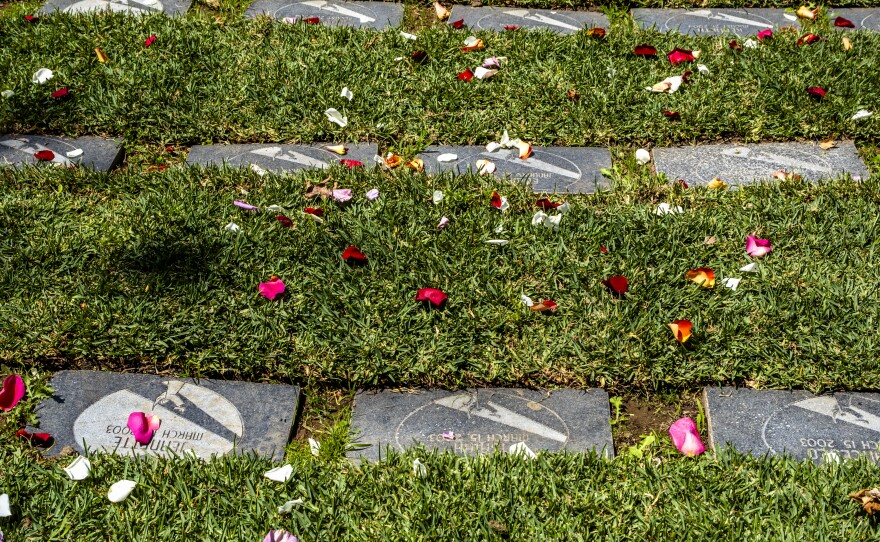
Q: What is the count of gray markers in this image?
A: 12